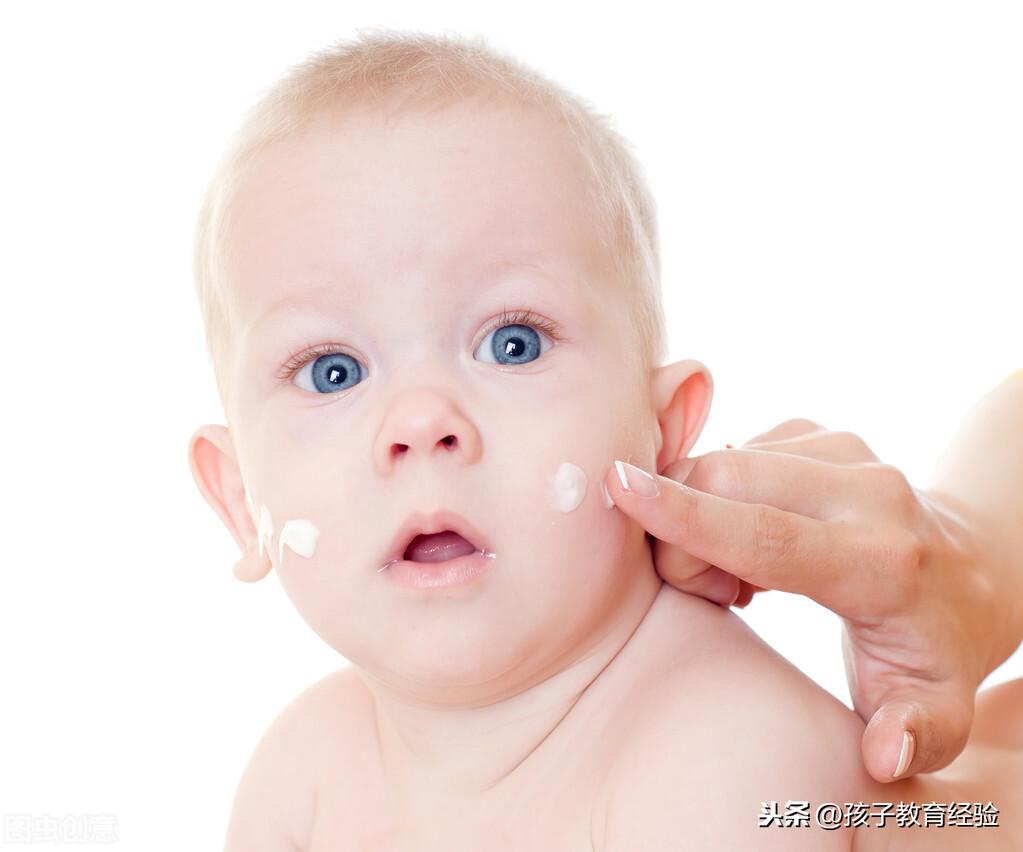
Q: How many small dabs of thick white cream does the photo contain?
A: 4